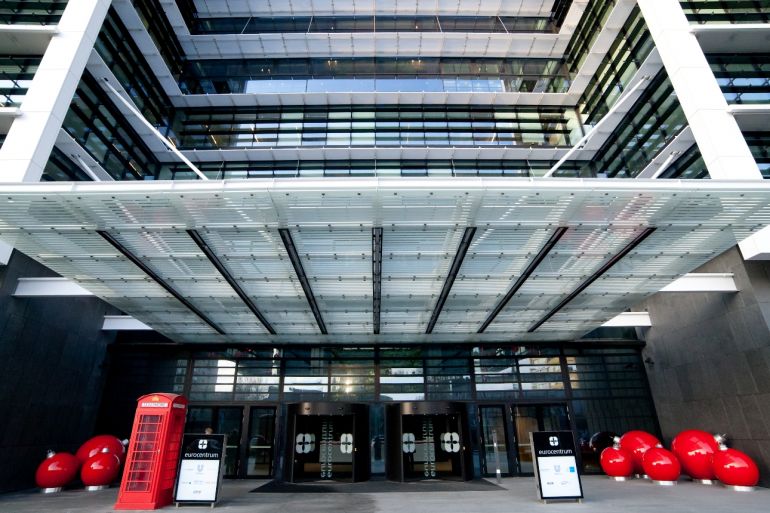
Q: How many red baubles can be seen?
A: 8